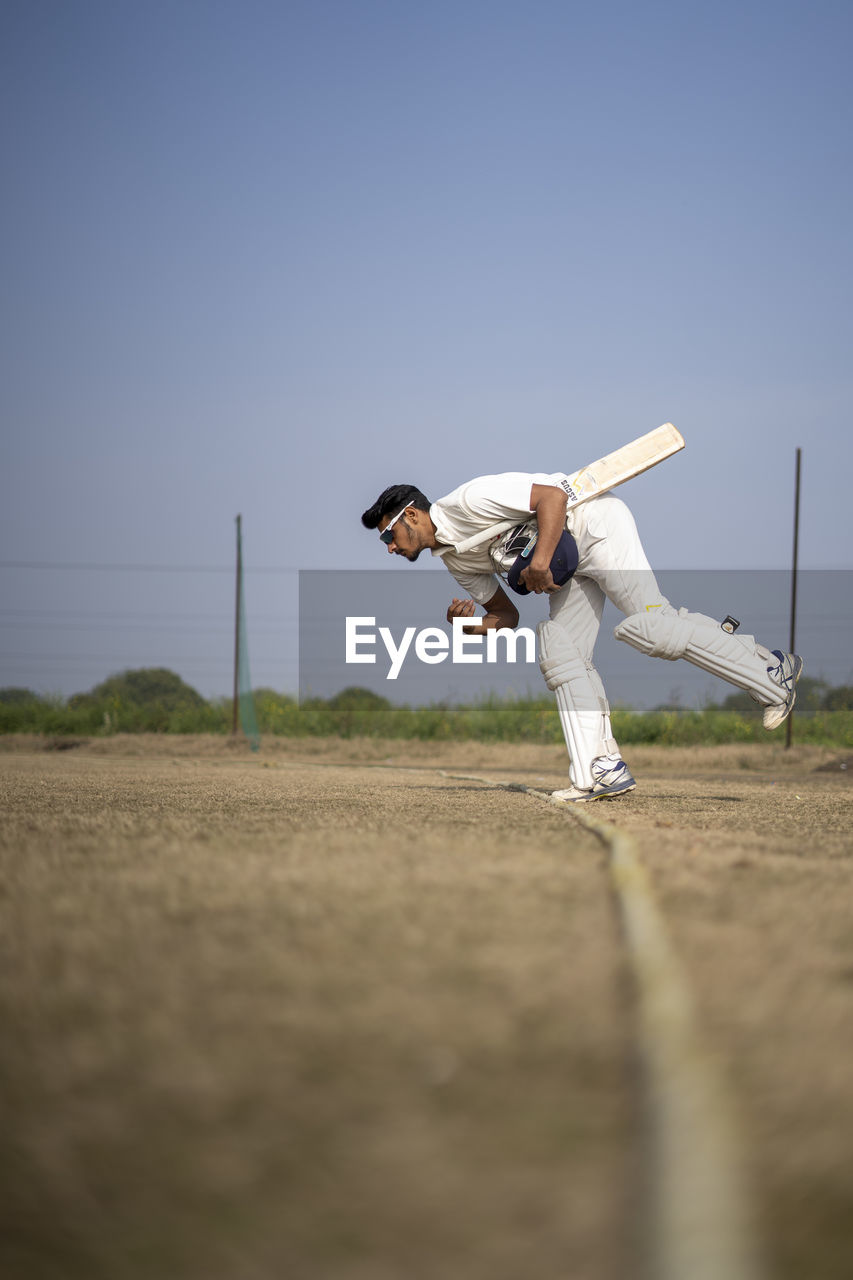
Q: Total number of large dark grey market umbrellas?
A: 0